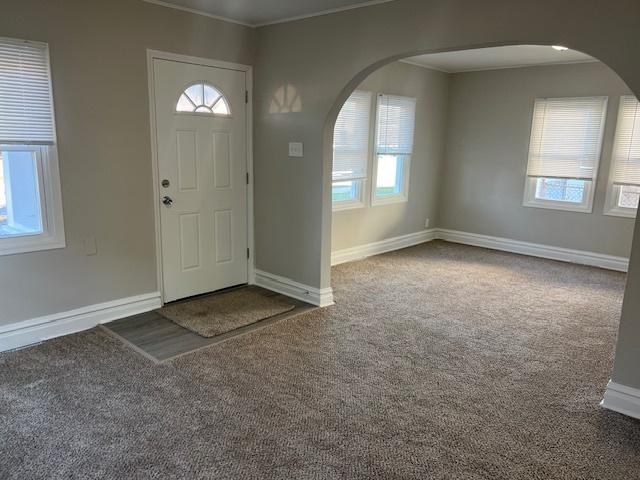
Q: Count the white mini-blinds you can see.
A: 5